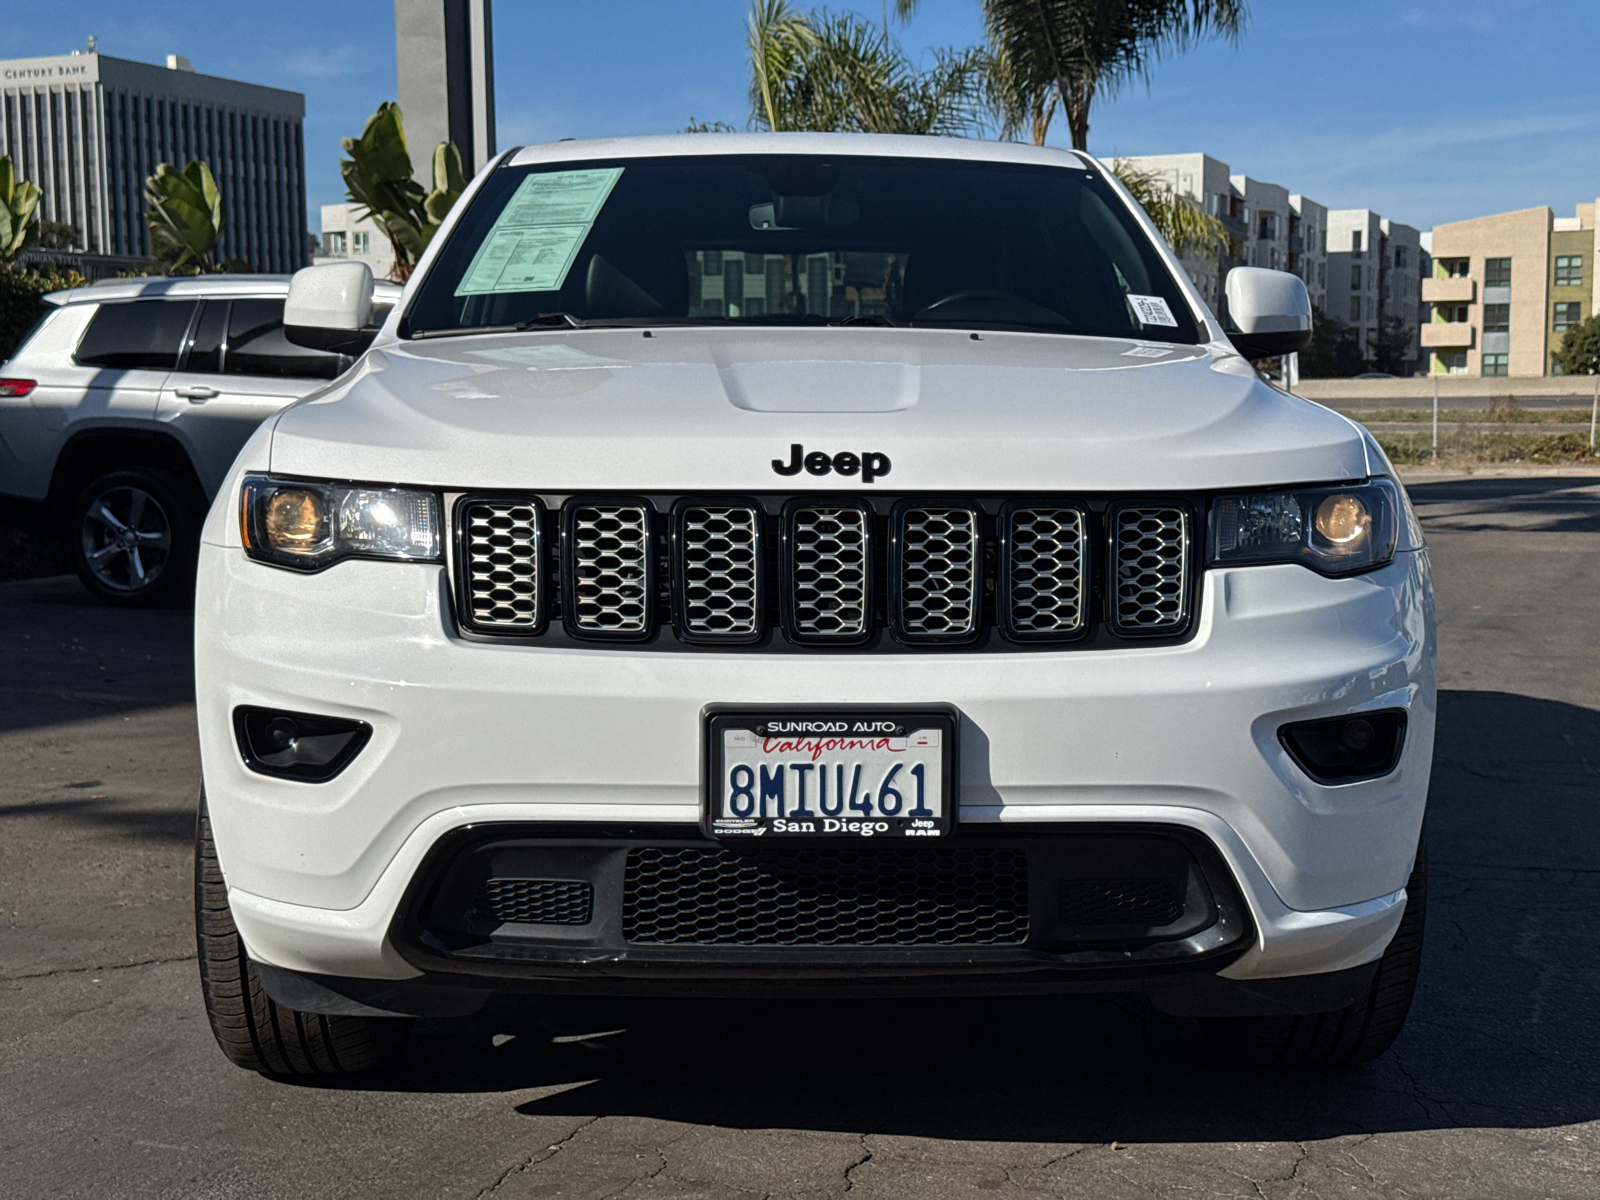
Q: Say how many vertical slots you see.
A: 7